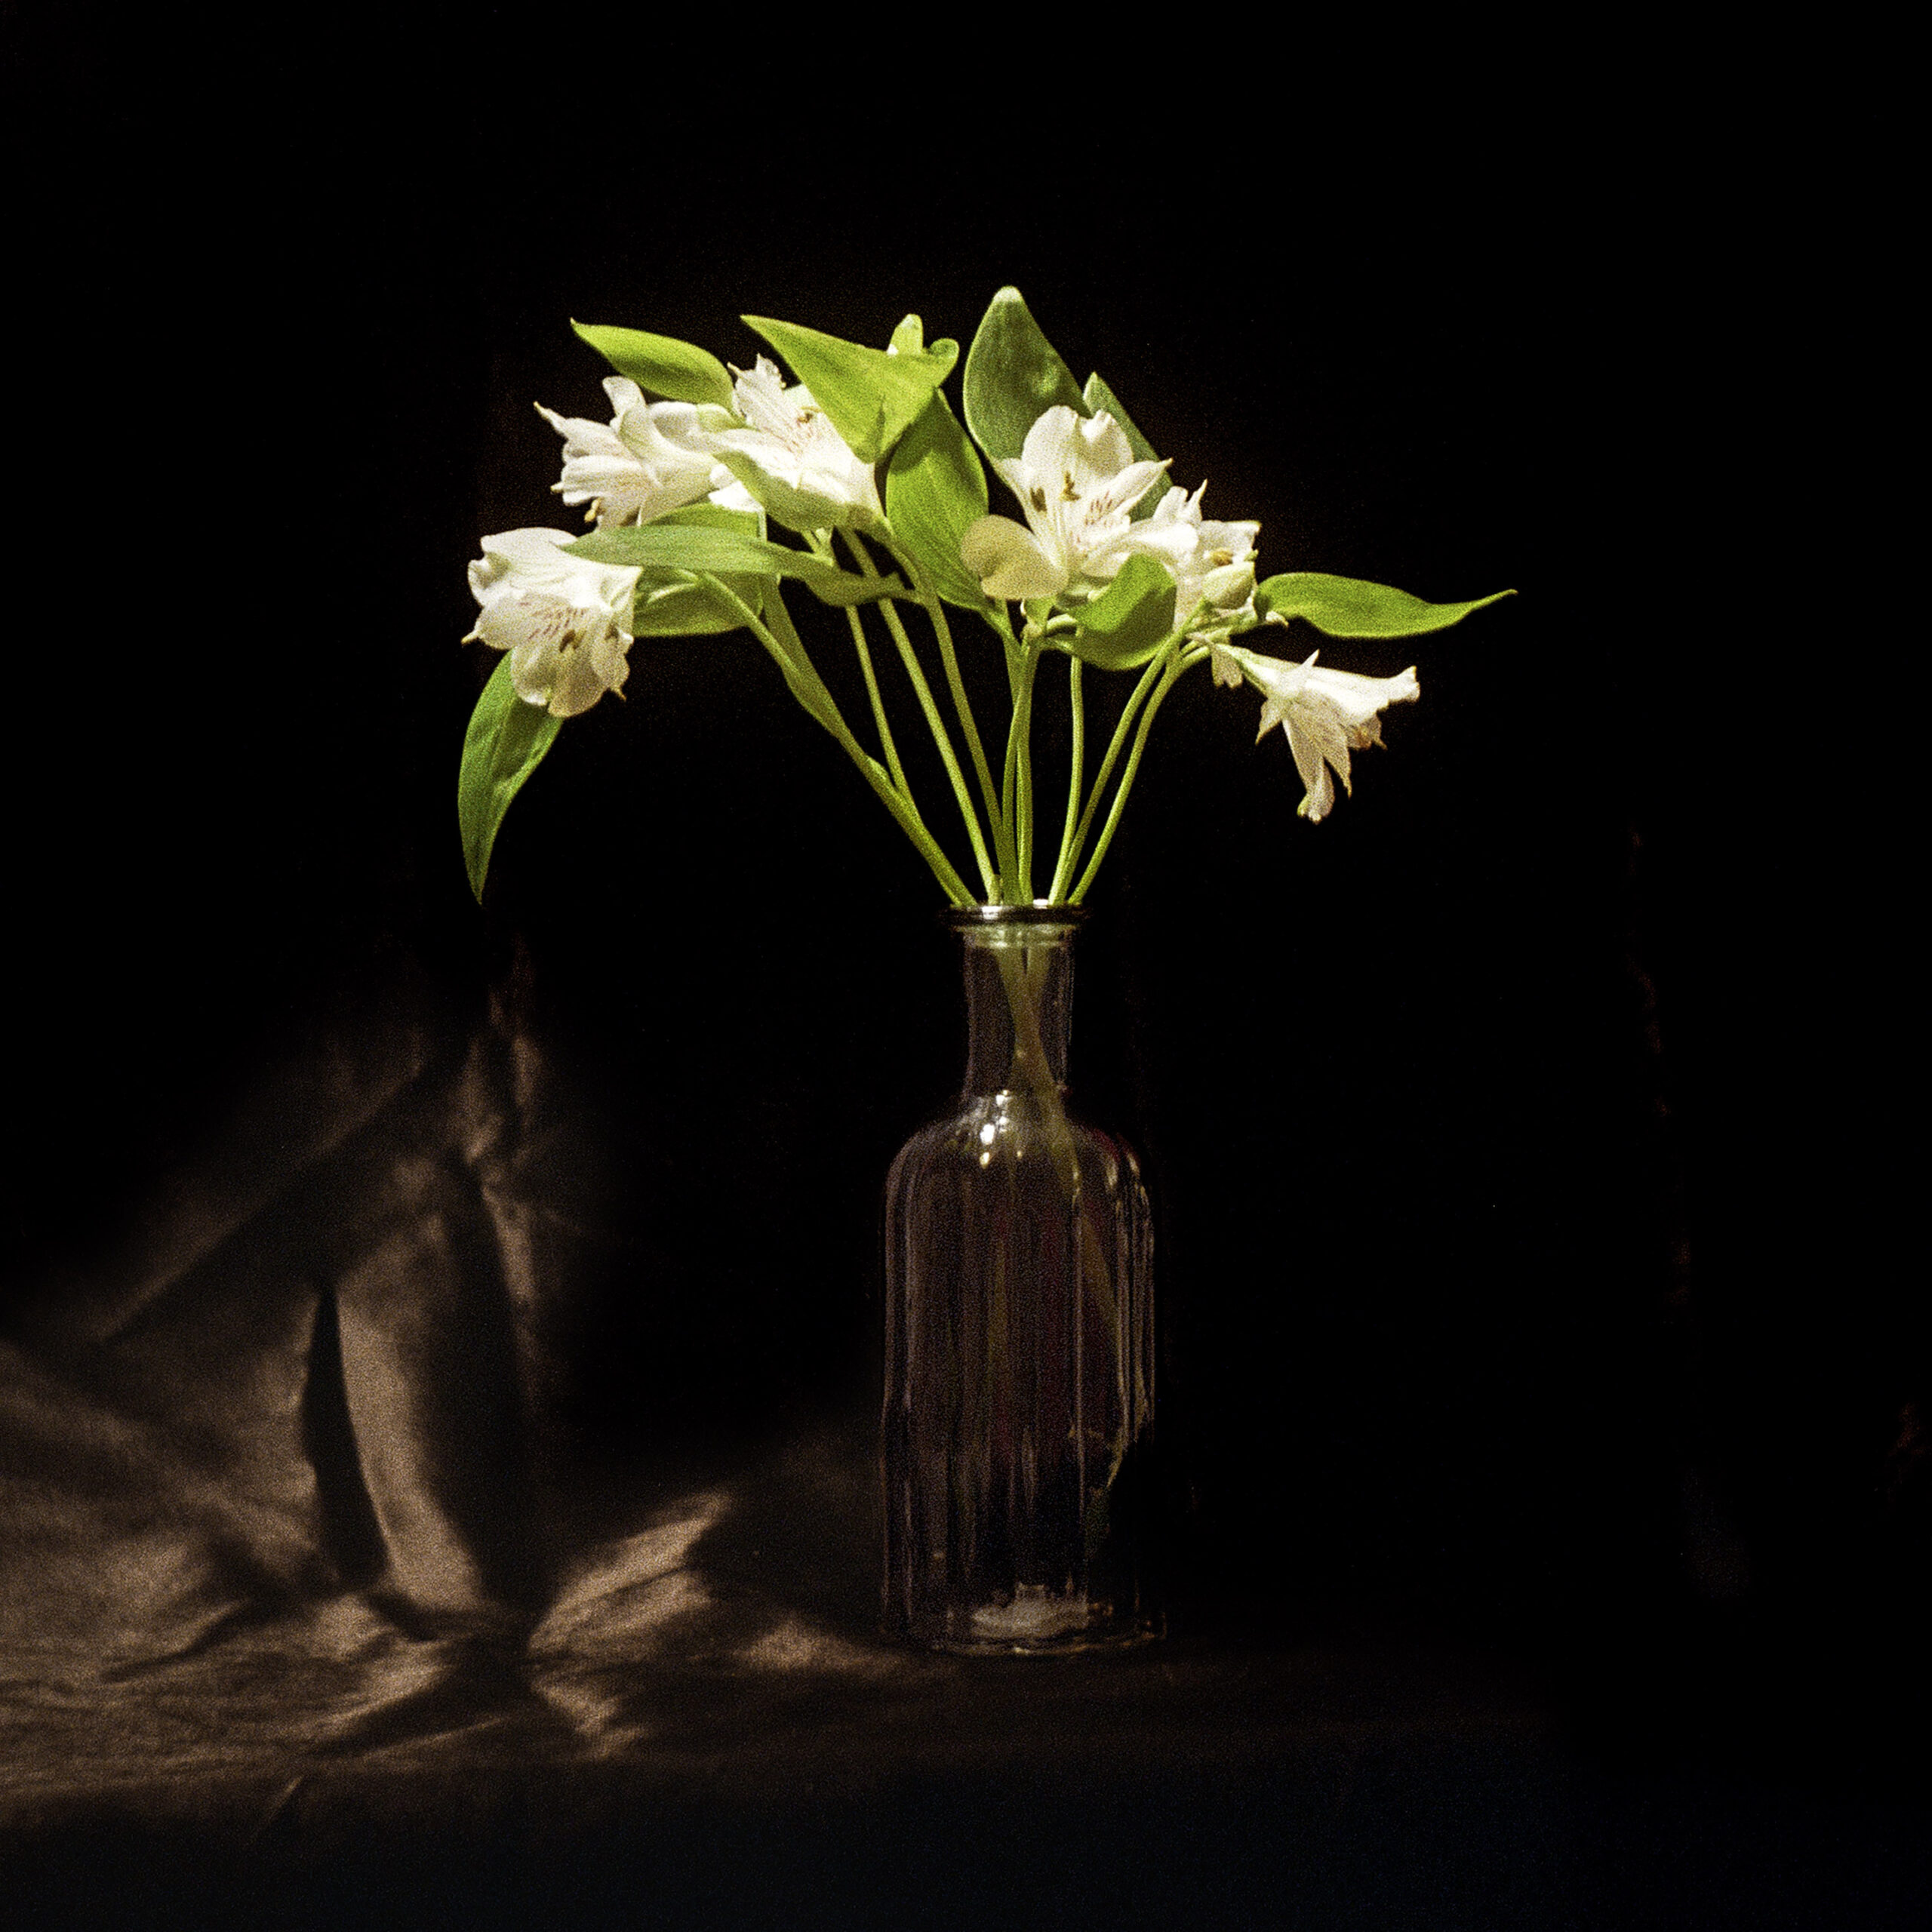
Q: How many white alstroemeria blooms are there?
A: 6